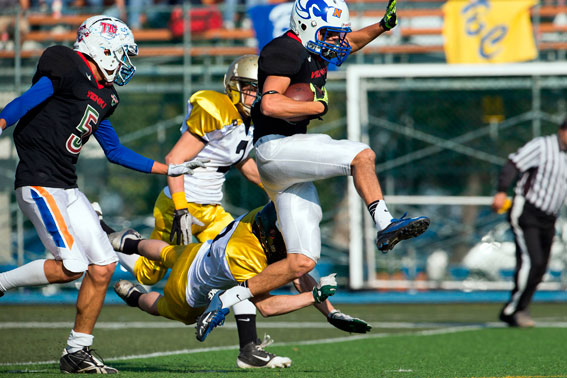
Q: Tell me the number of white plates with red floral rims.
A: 0